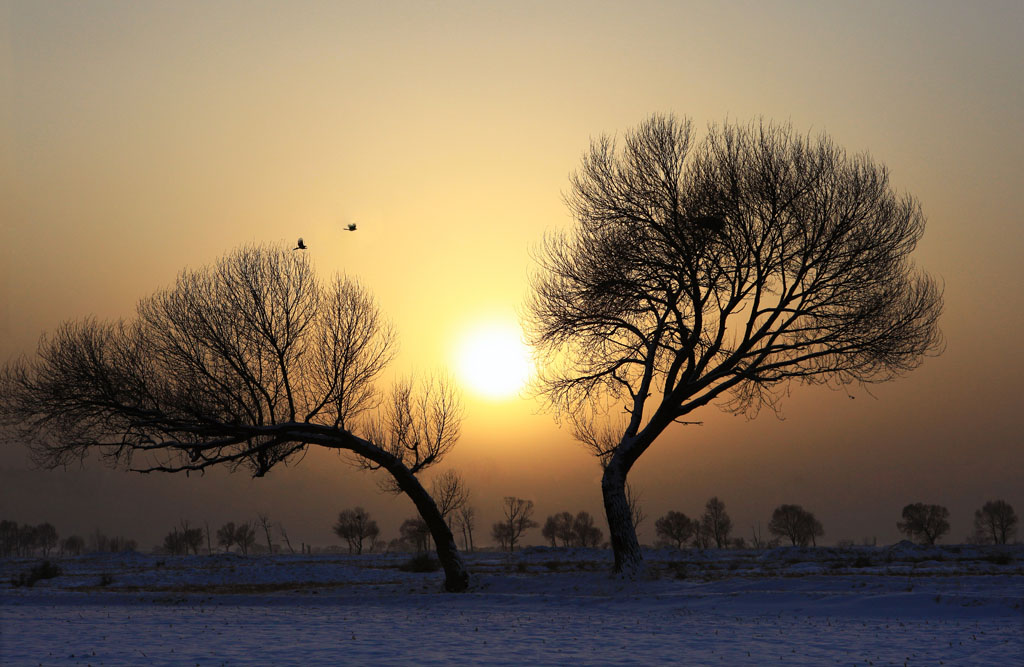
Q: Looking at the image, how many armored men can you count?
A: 0